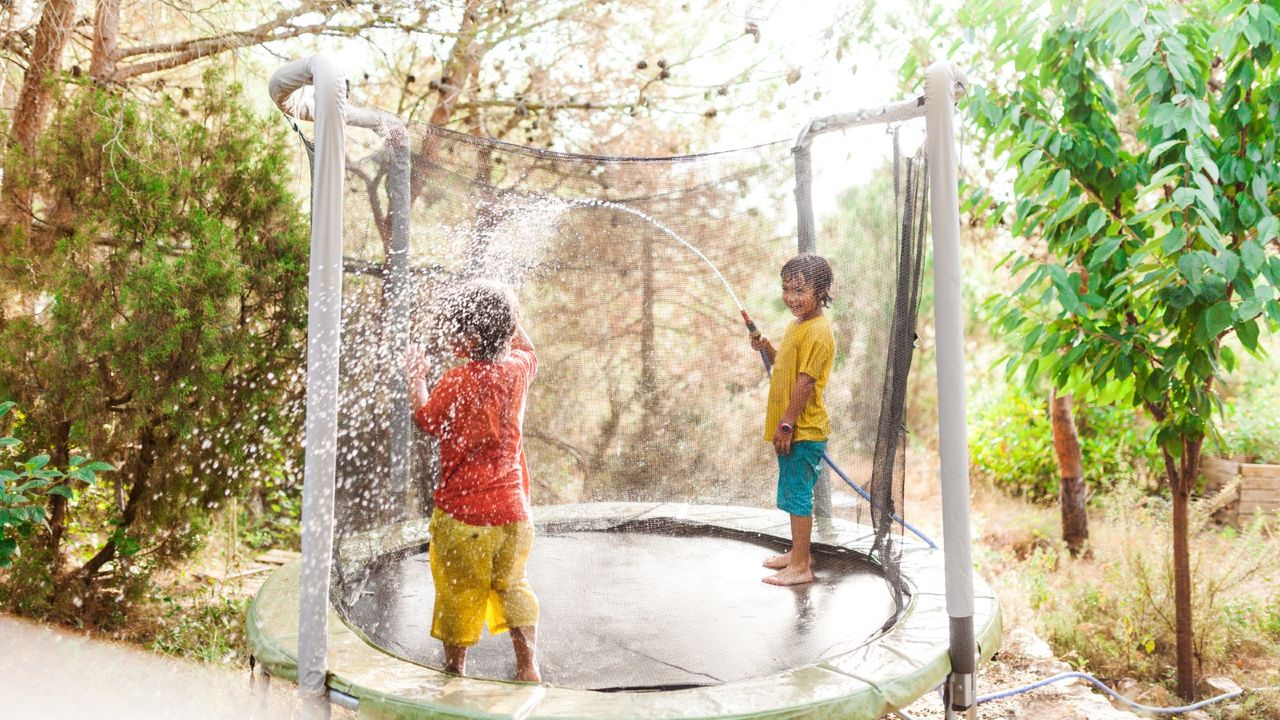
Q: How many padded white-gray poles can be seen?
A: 4